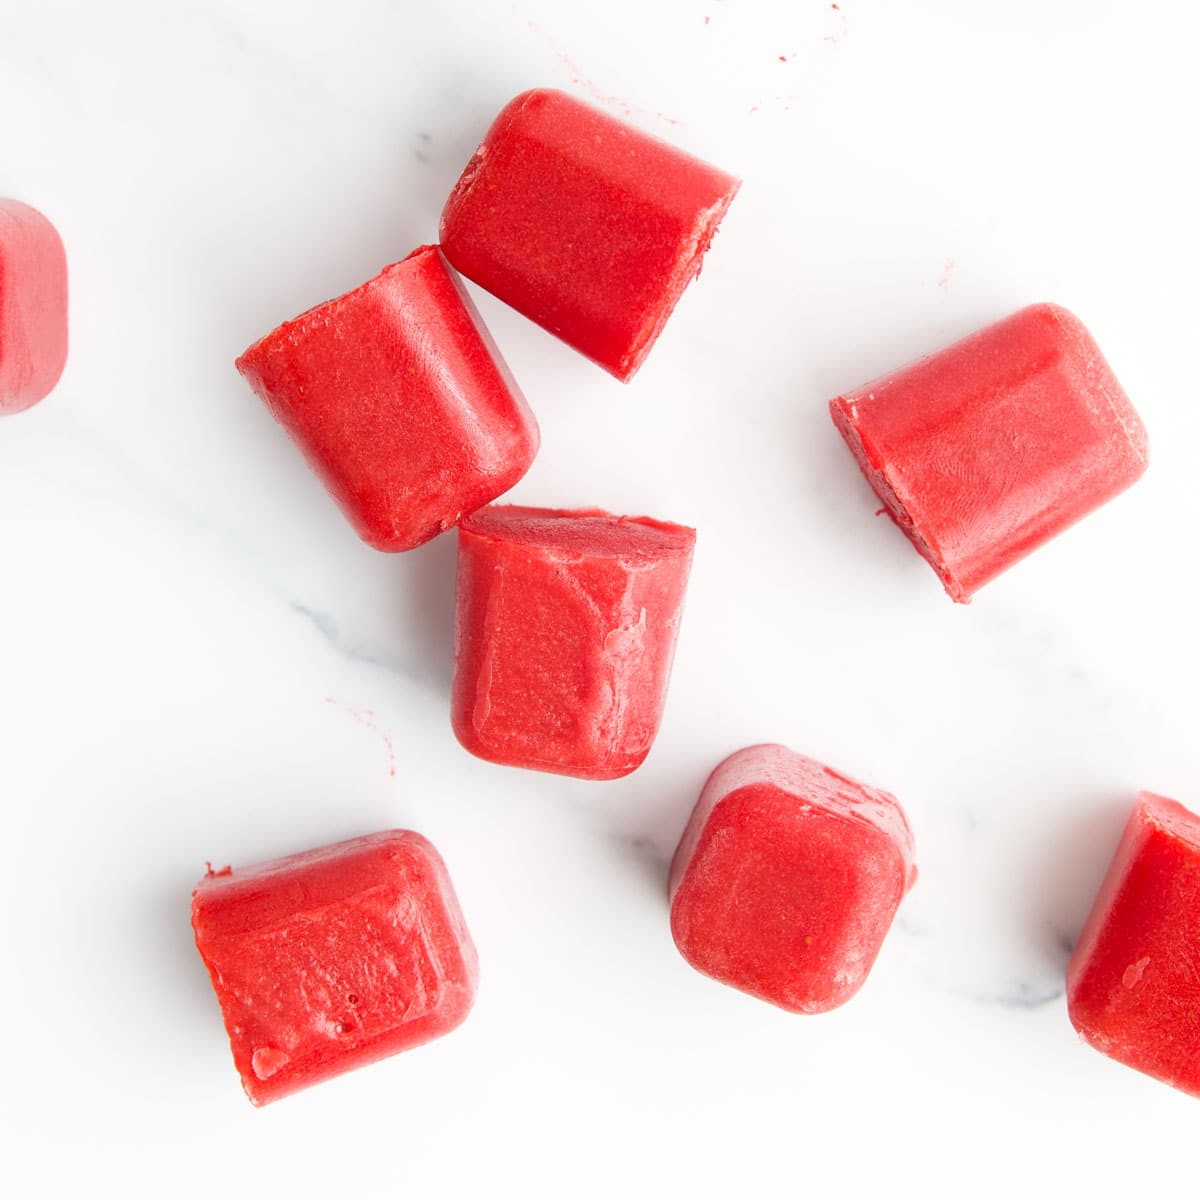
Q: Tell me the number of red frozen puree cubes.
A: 8